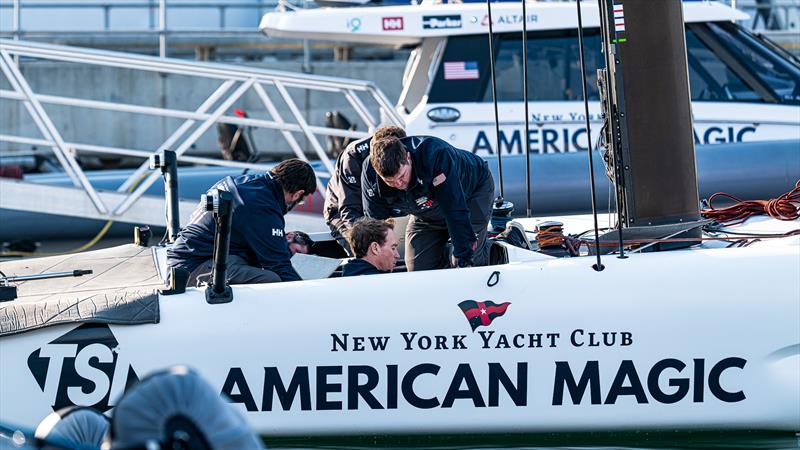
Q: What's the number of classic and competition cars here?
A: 0